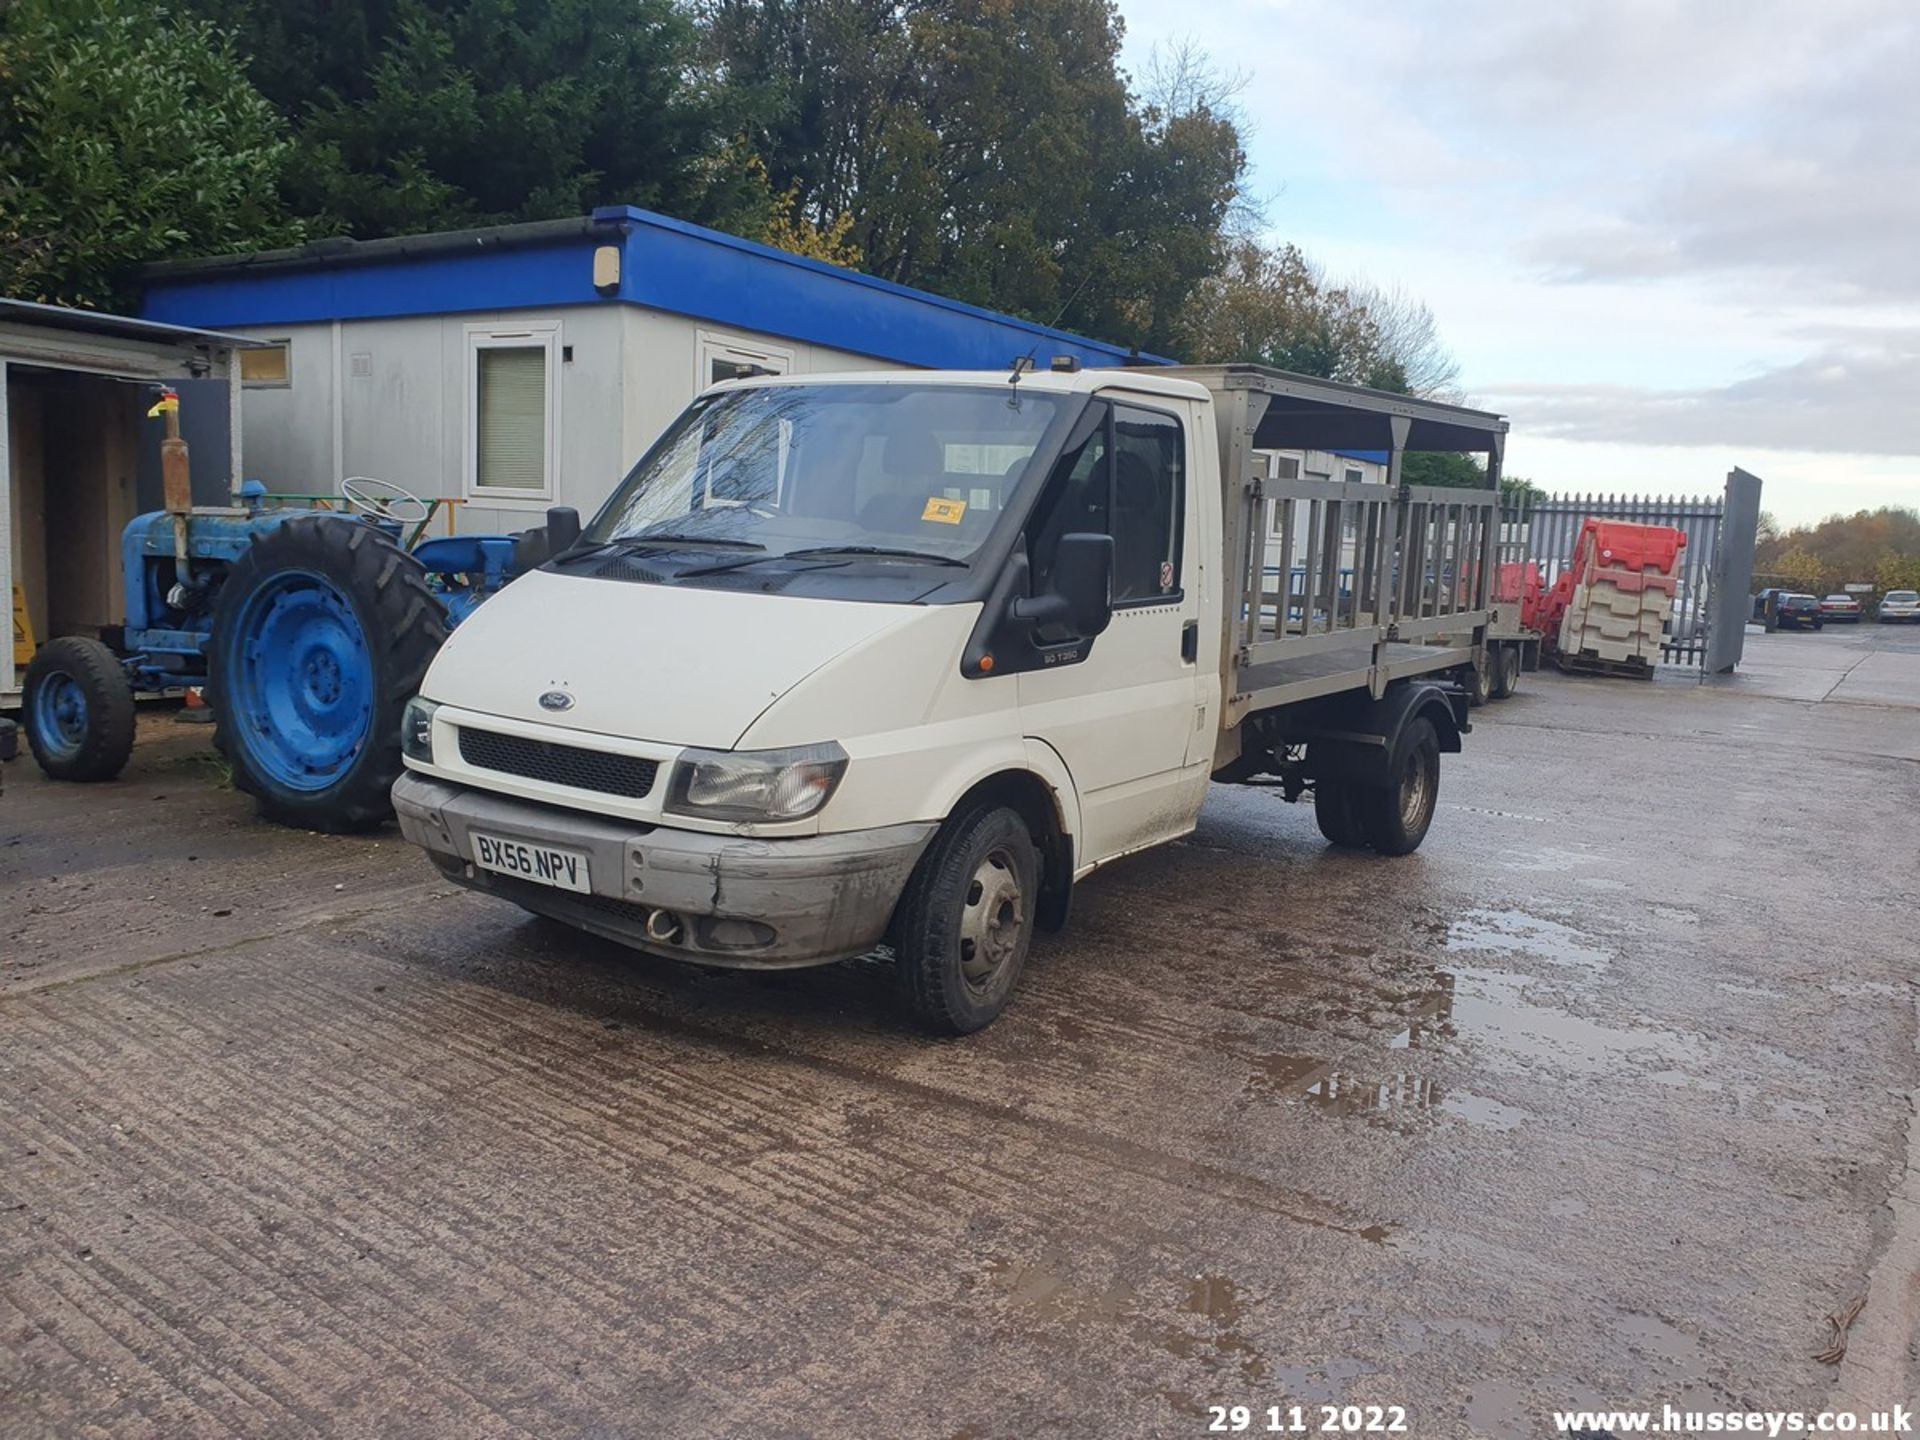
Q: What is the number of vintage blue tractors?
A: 1